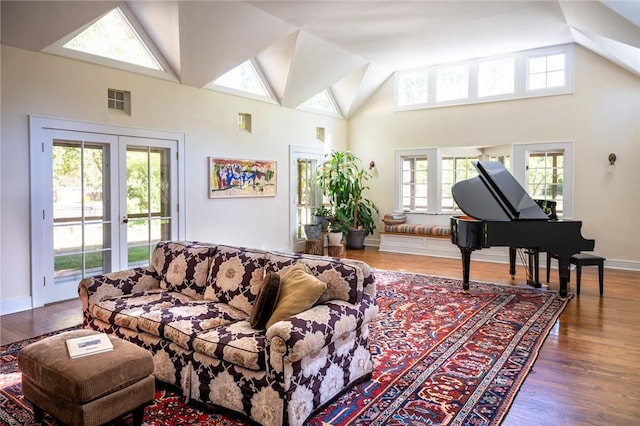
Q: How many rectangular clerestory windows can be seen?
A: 4